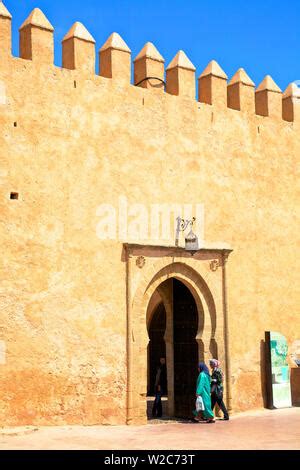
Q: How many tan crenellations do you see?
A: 10